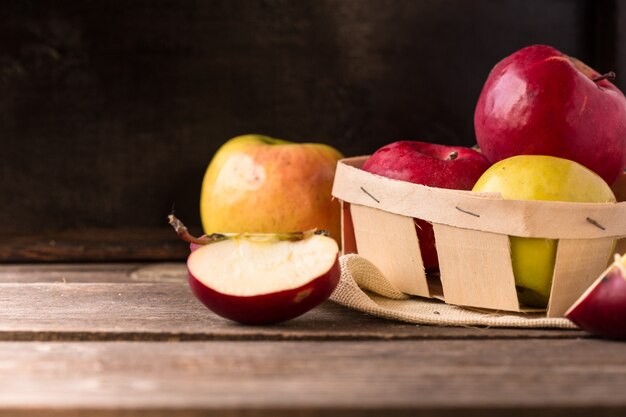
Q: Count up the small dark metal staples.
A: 3